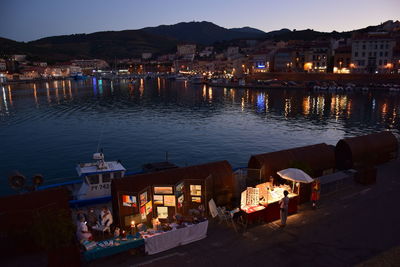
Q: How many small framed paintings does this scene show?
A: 12